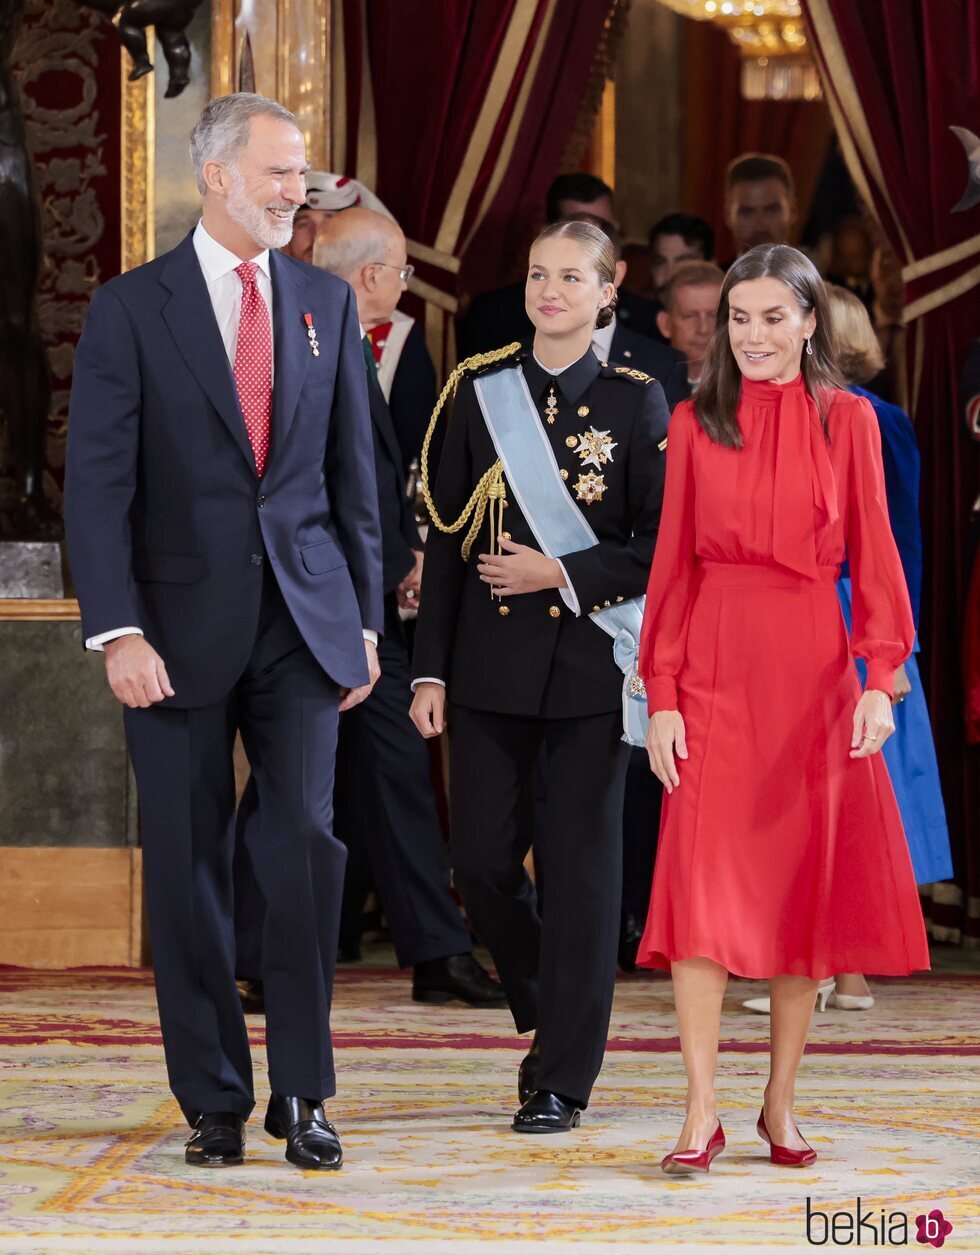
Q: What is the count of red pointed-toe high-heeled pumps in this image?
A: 2